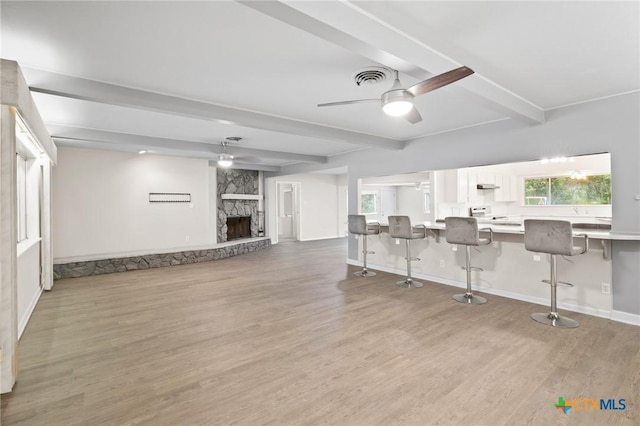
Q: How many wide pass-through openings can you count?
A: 1